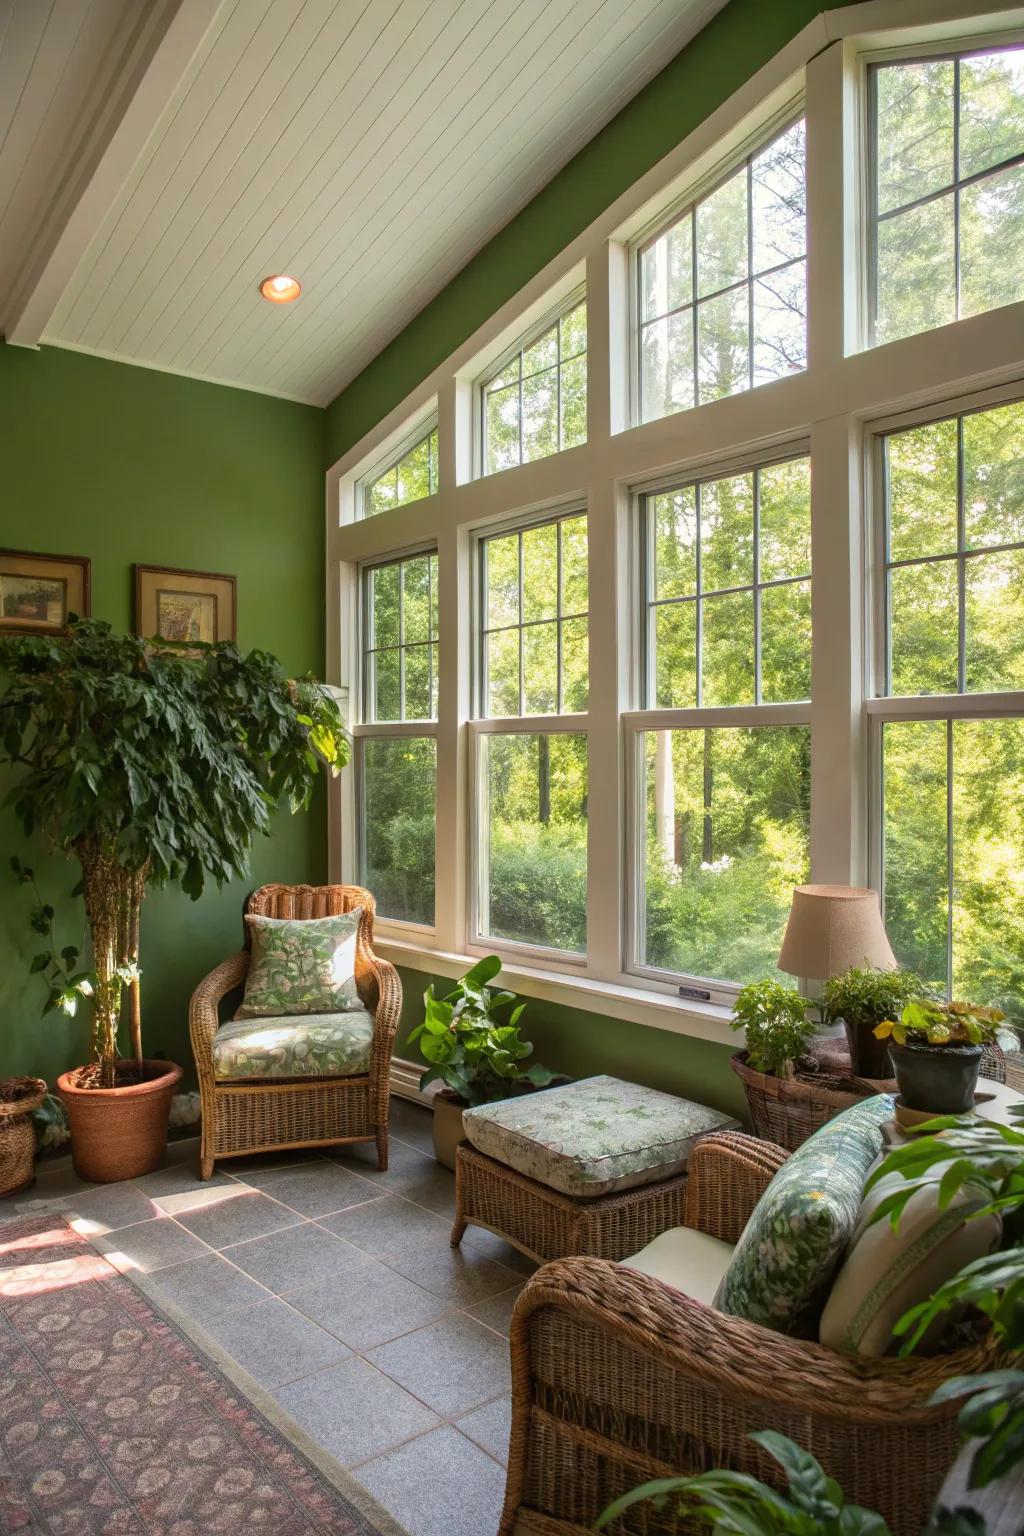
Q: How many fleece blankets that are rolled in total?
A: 0